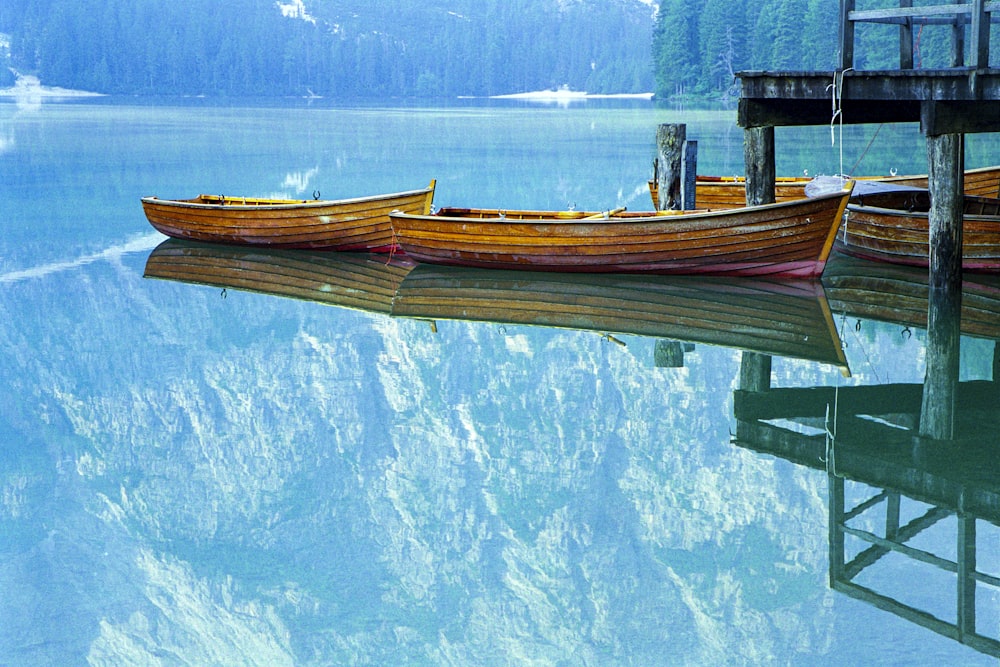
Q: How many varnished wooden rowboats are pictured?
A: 4